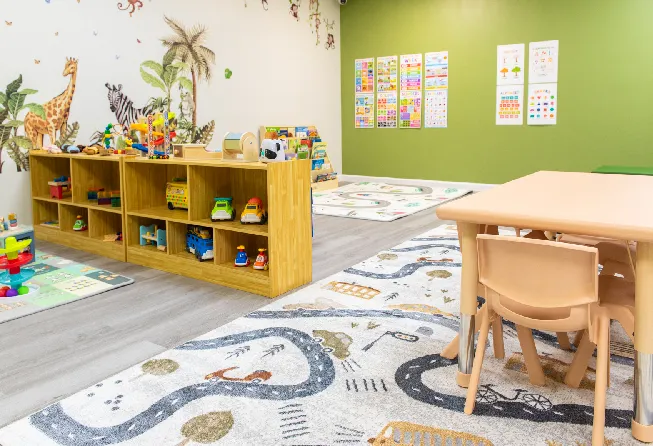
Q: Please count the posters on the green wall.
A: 12